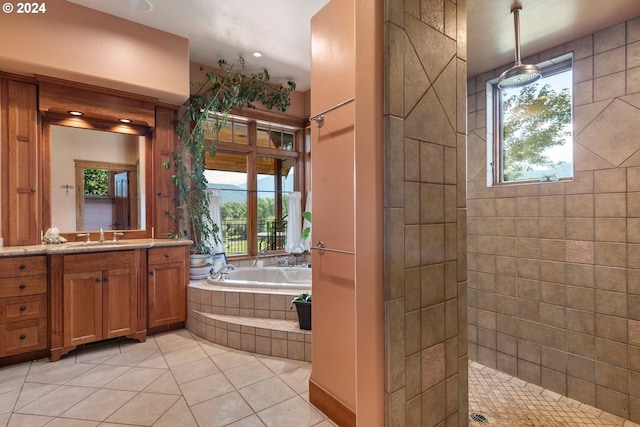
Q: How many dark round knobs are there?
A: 10